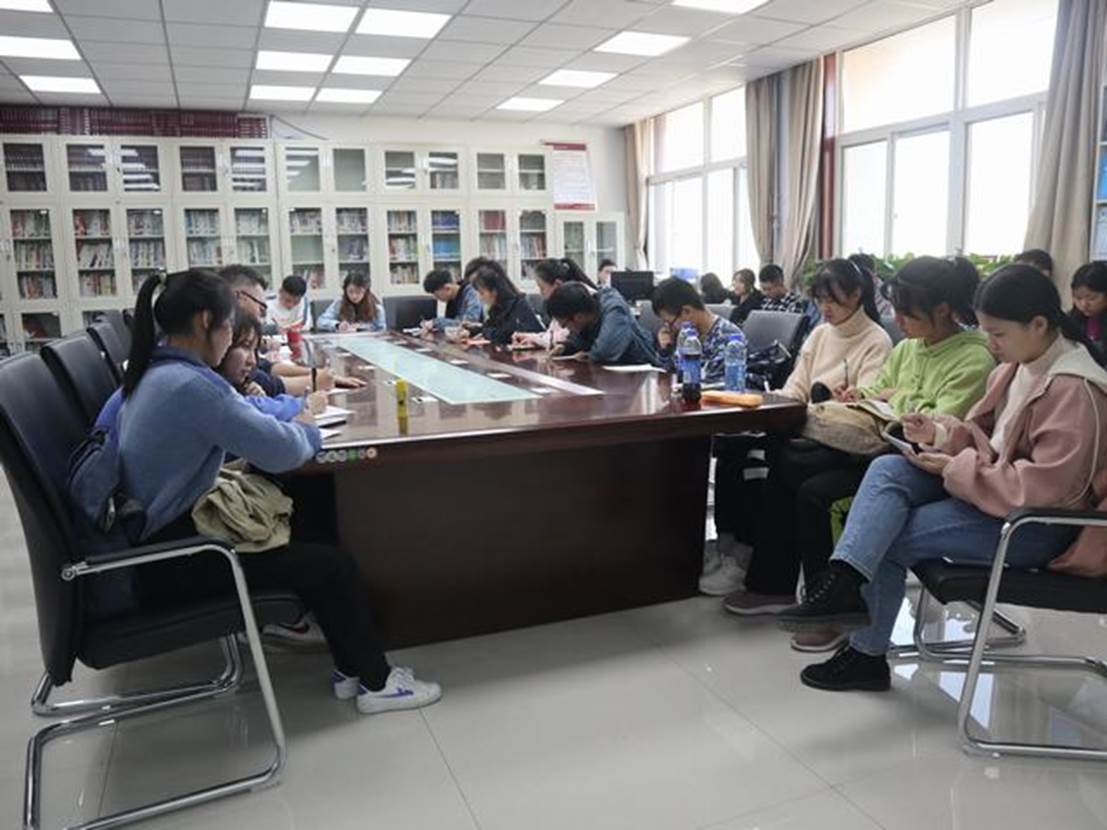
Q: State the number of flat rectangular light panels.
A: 13